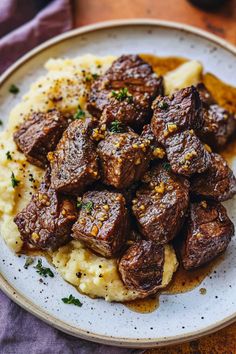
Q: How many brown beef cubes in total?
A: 13